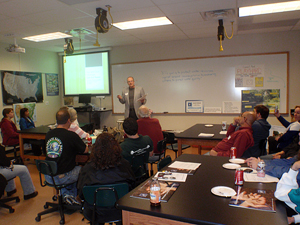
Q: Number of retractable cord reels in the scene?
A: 3